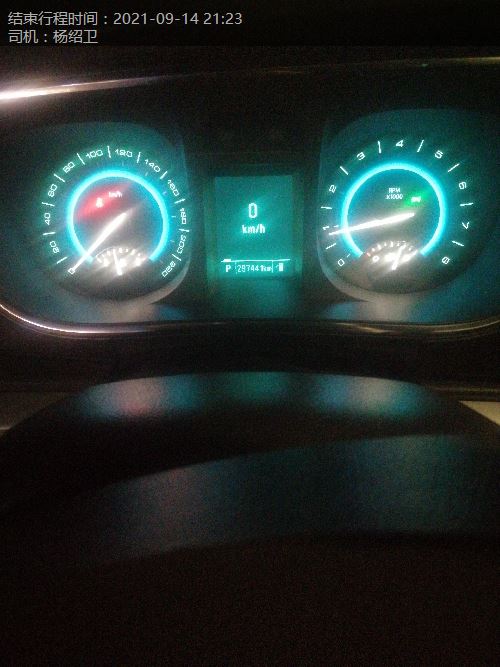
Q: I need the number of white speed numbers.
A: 12